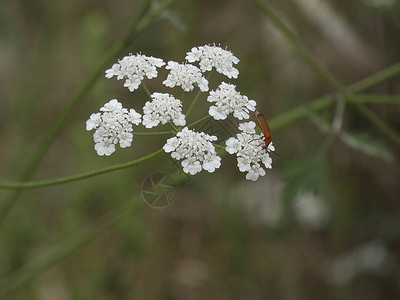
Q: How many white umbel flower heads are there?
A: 8